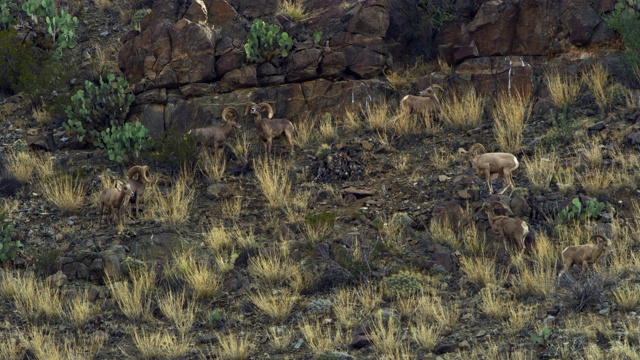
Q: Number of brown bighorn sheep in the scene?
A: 8